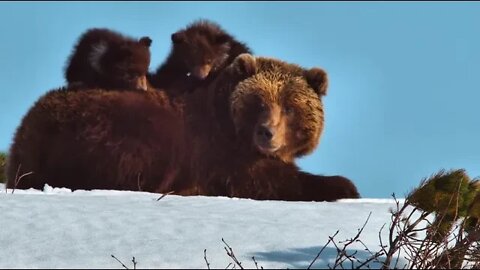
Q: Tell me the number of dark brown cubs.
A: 2